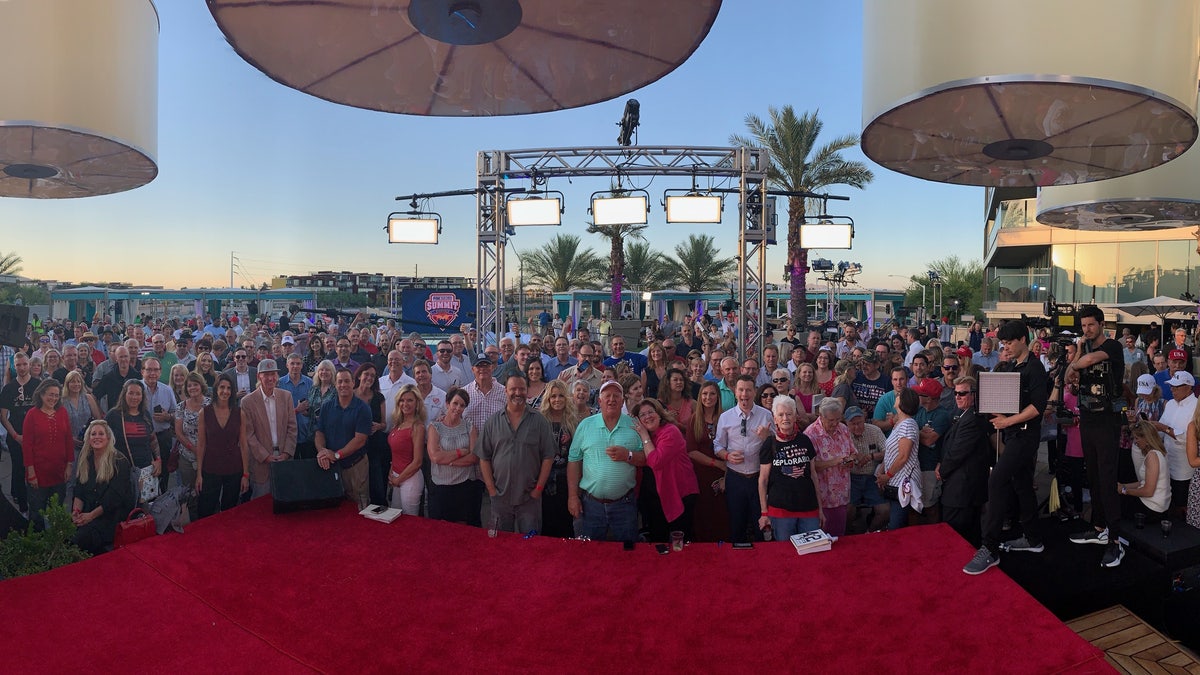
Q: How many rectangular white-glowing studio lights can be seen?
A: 5